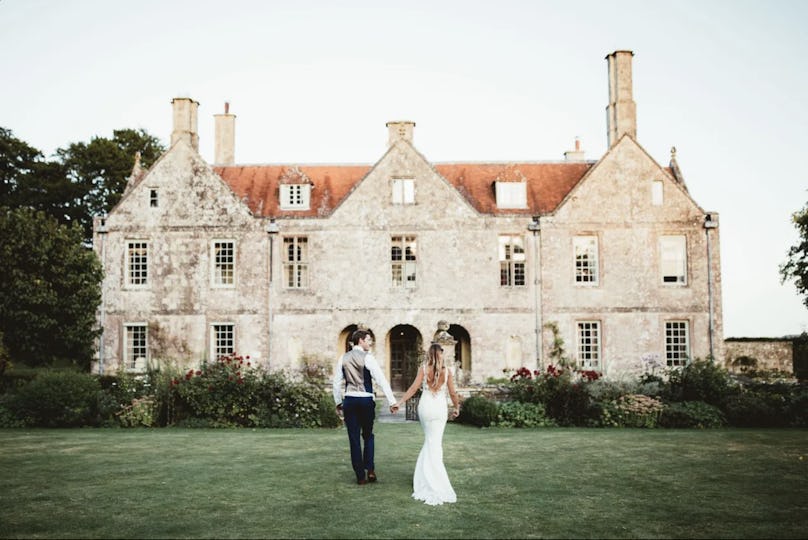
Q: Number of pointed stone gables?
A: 3